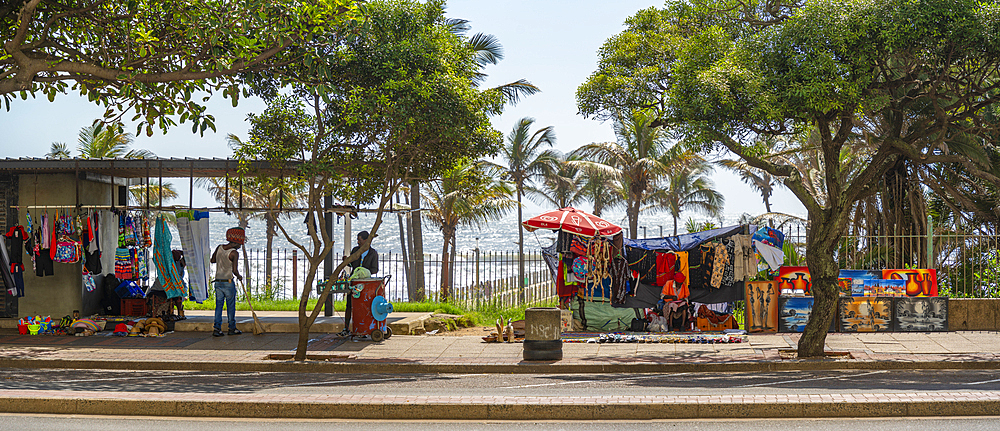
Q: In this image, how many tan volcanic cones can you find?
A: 0